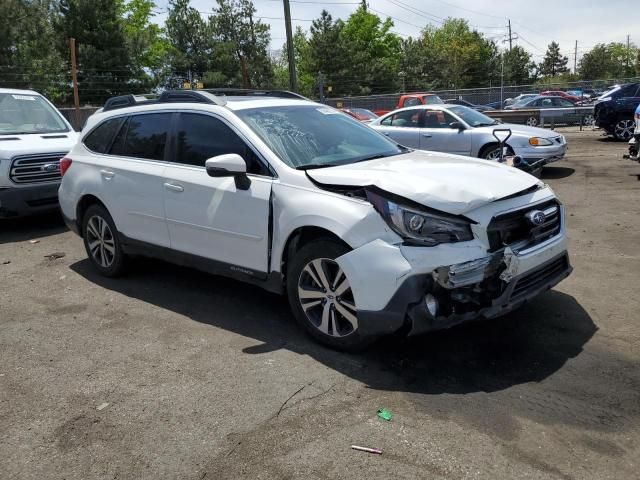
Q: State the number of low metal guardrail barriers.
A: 1